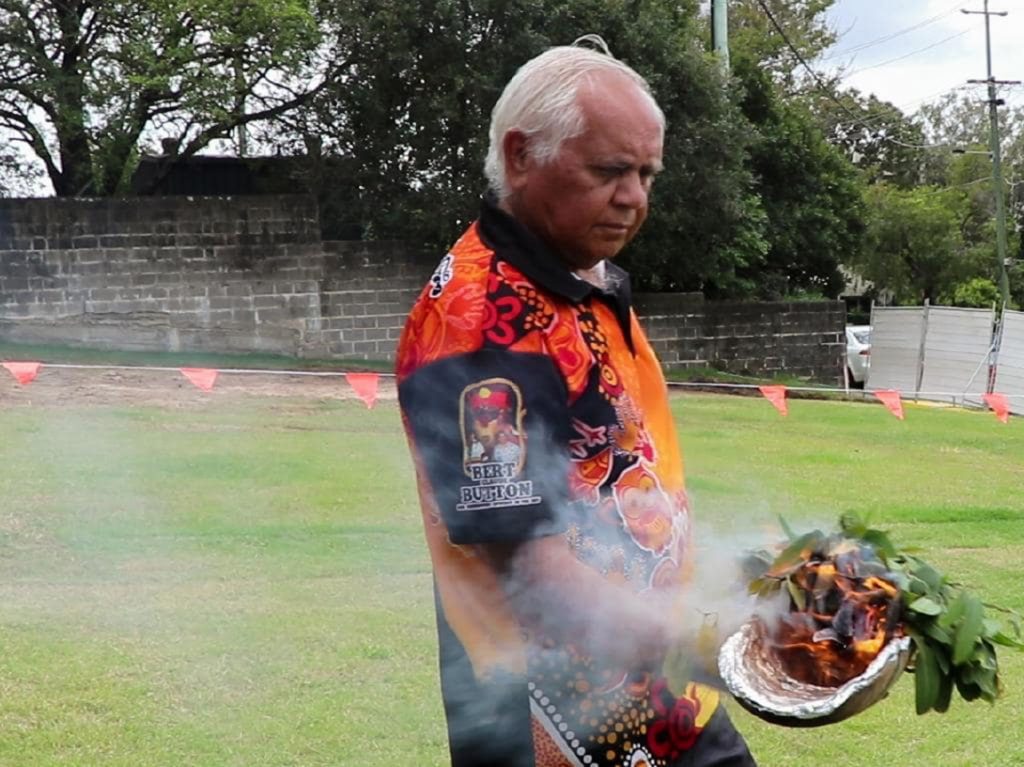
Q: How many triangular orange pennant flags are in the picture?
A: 6